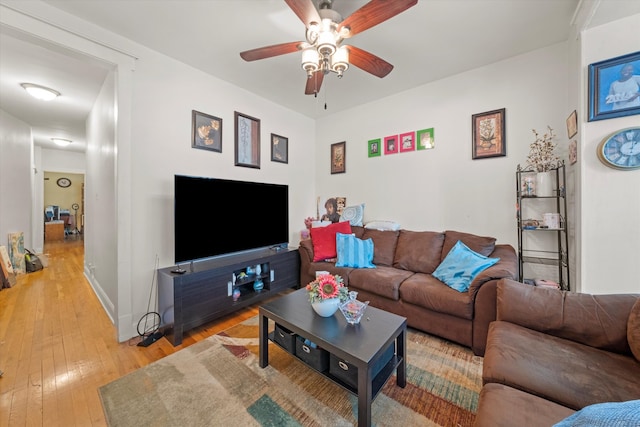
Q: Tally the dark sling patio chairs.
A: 0